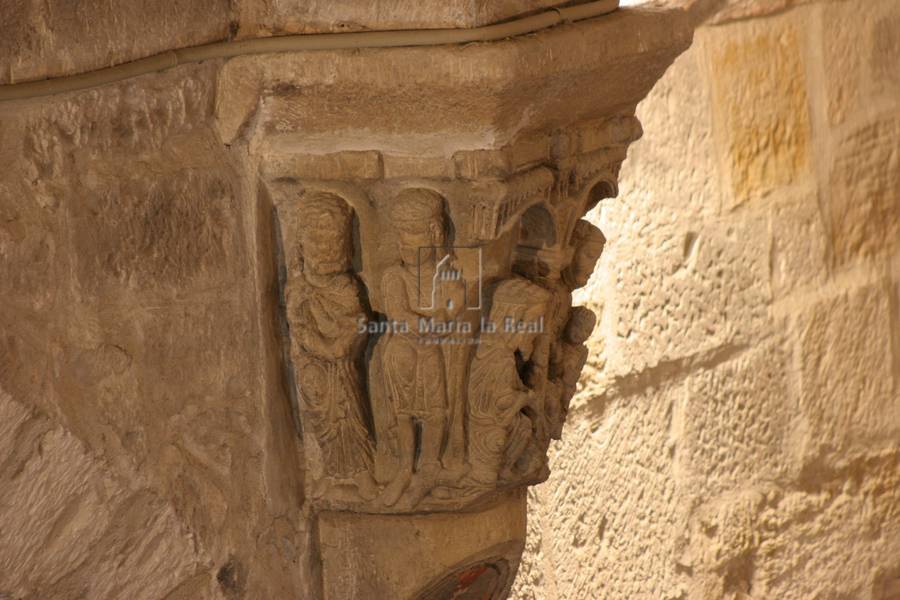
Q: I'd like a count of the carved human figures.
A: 5